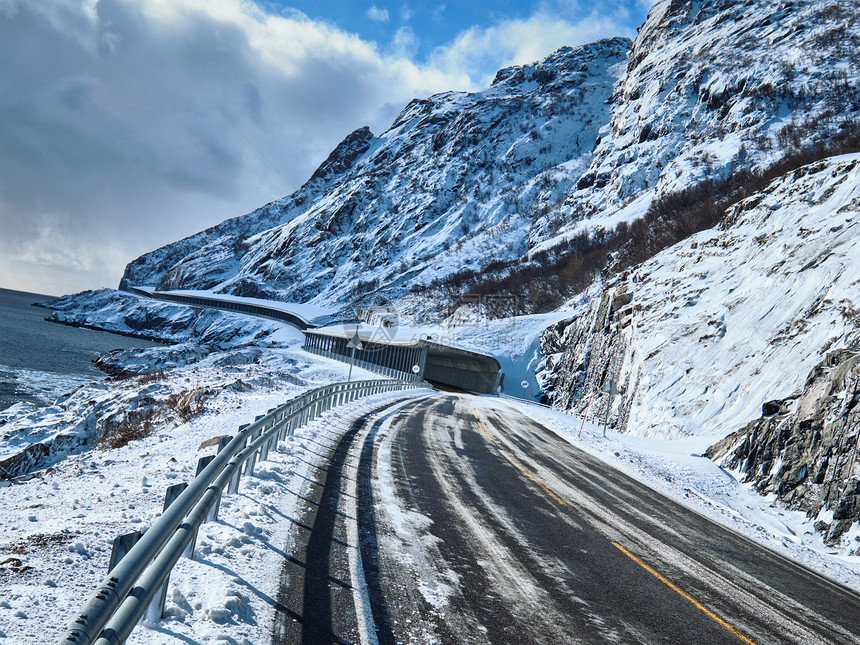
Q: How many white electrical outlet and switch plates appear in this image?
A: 0